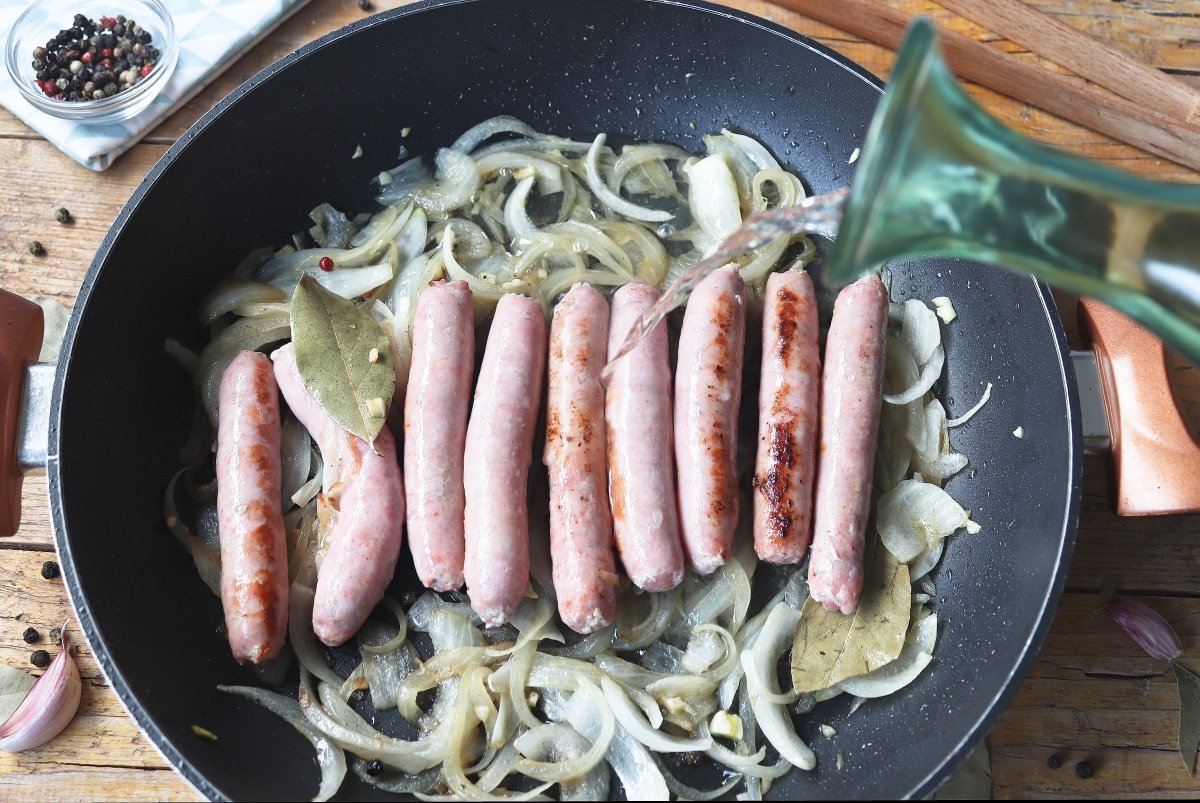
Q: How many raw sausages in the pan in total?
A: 9